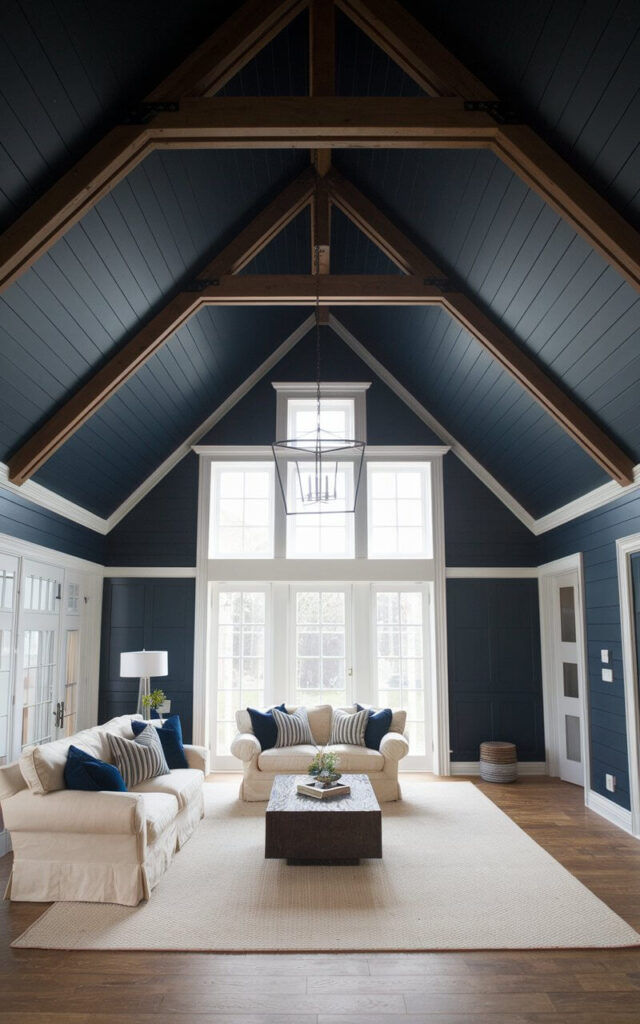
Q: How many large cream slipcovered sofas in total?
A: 2